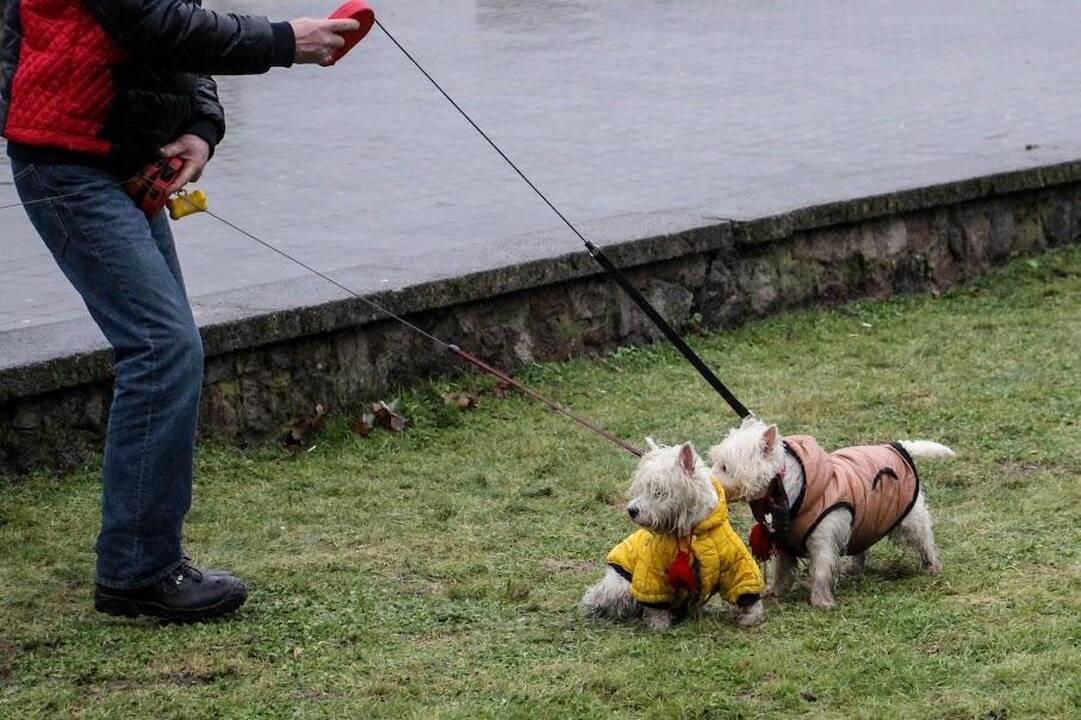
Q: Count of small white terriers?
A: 2